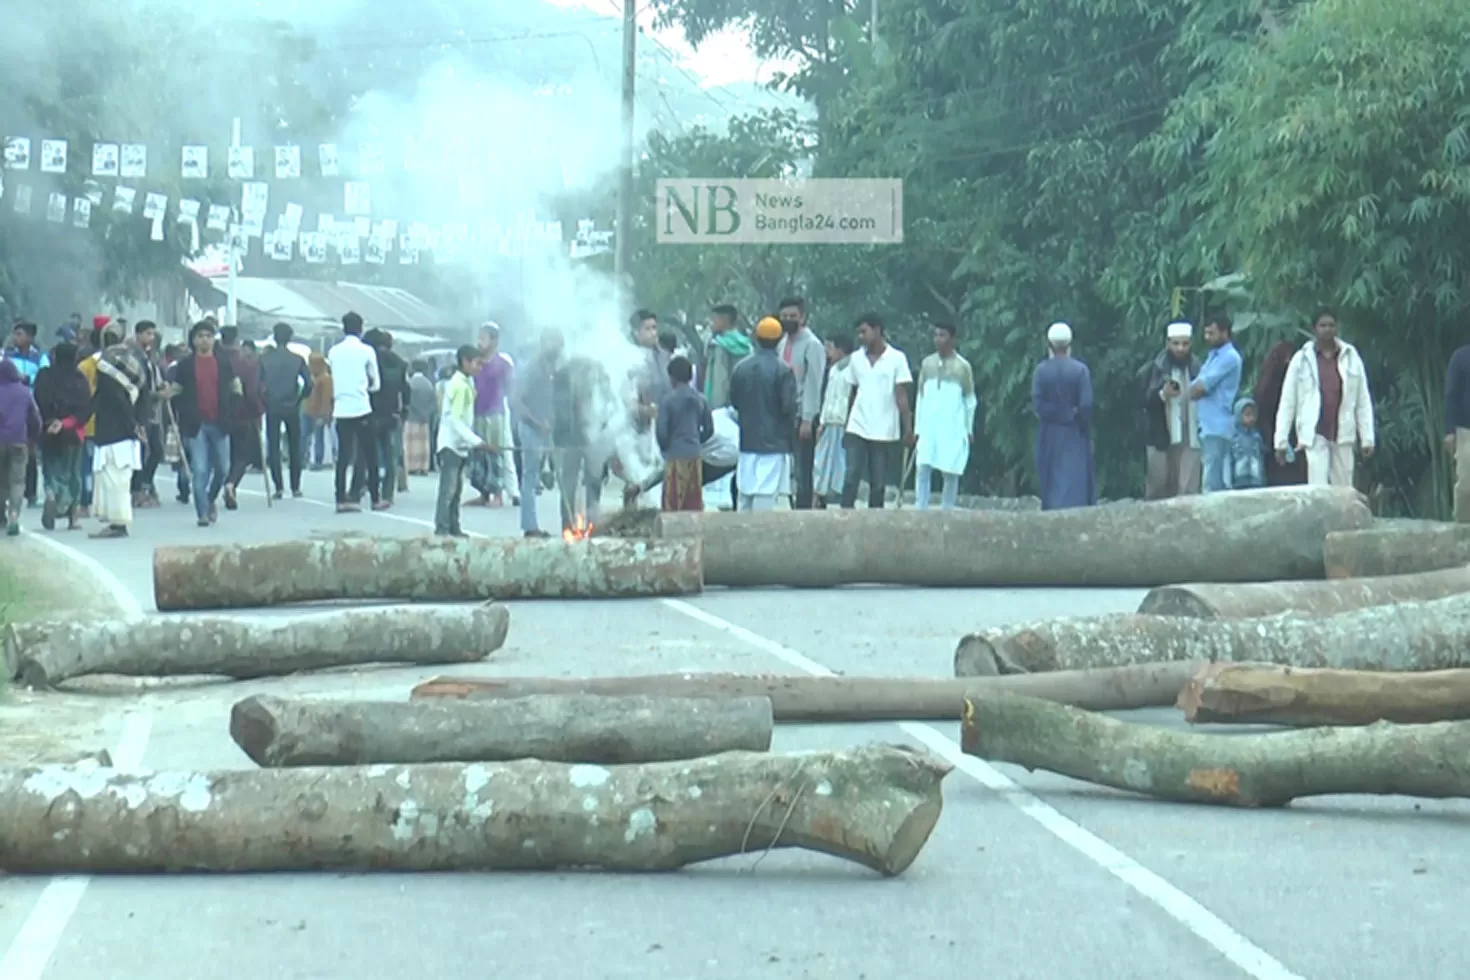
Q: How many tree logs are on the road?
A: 11